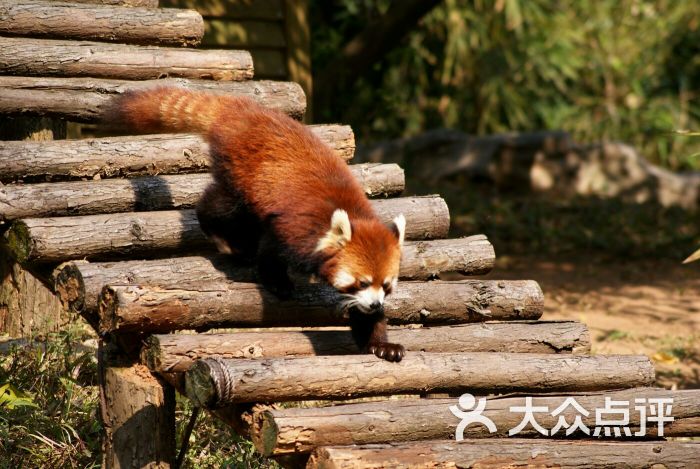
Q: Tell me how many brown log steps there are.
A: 13